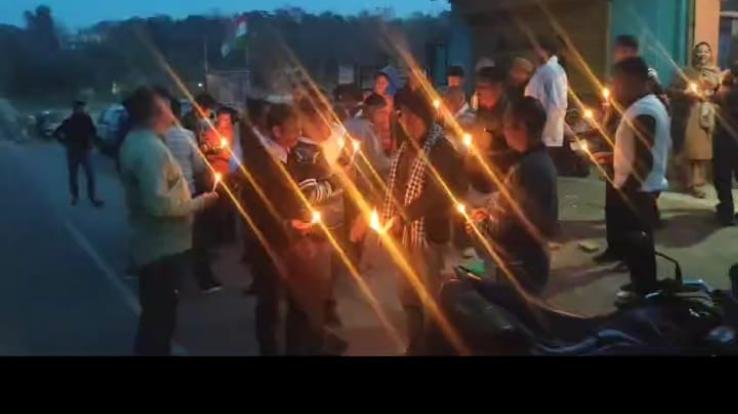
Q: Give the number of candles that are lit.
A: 13